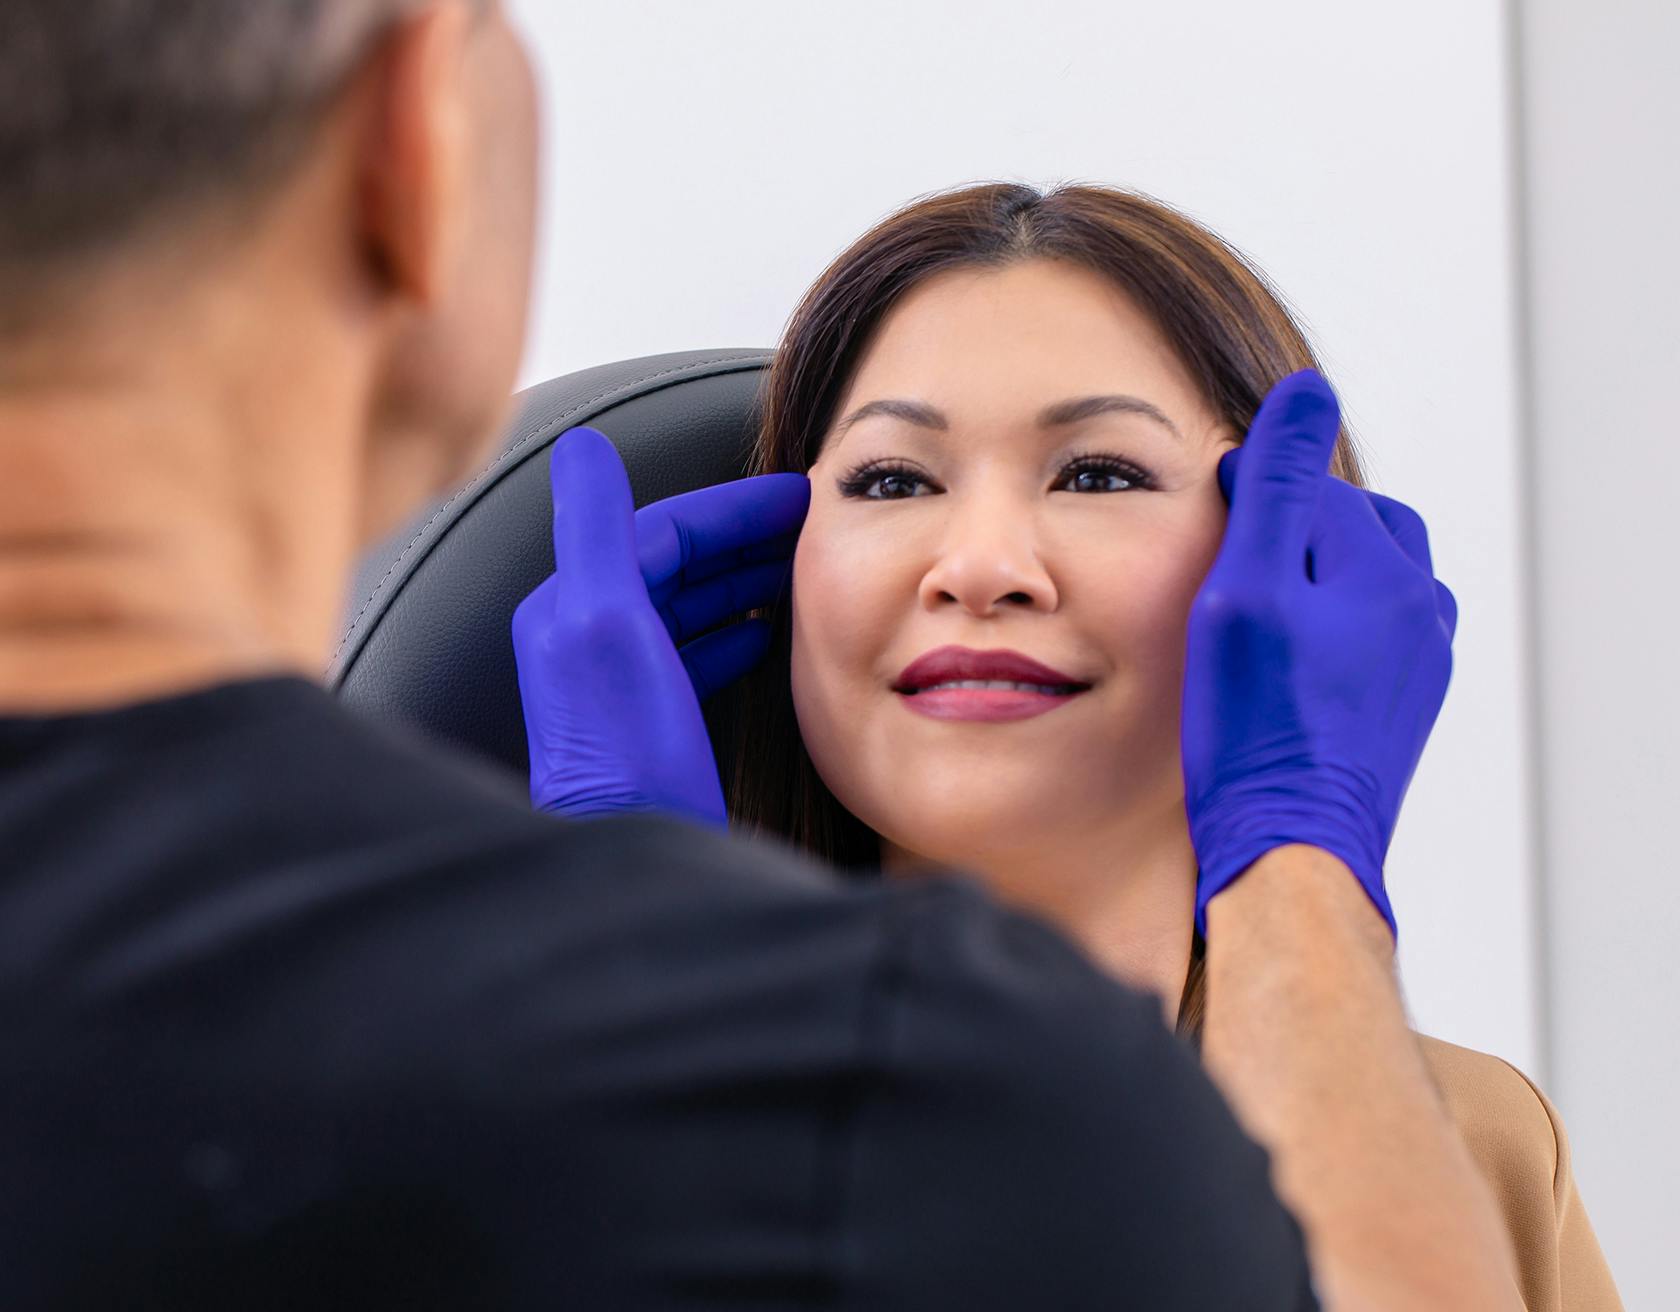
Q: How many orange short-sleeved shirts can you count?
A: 0